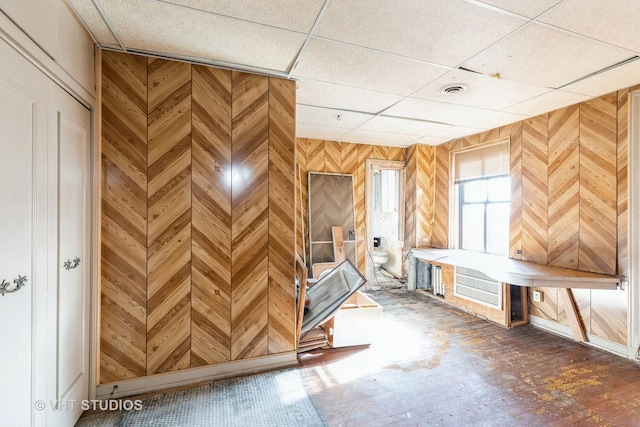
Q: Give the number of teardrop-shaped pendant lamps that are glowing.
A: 0